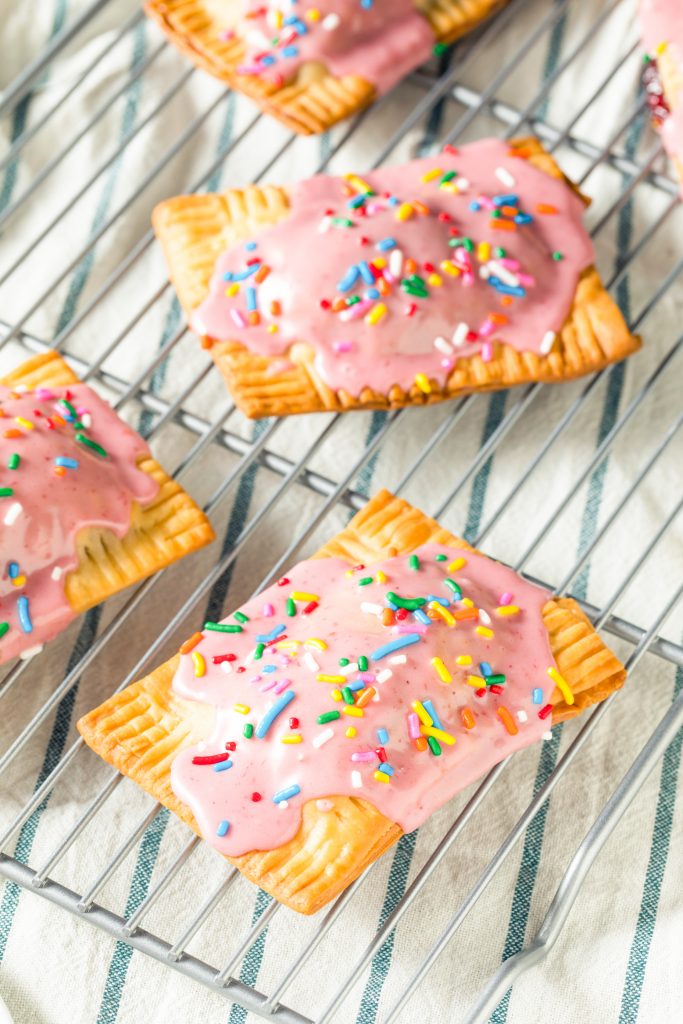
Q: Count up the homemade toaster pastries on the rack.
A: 5